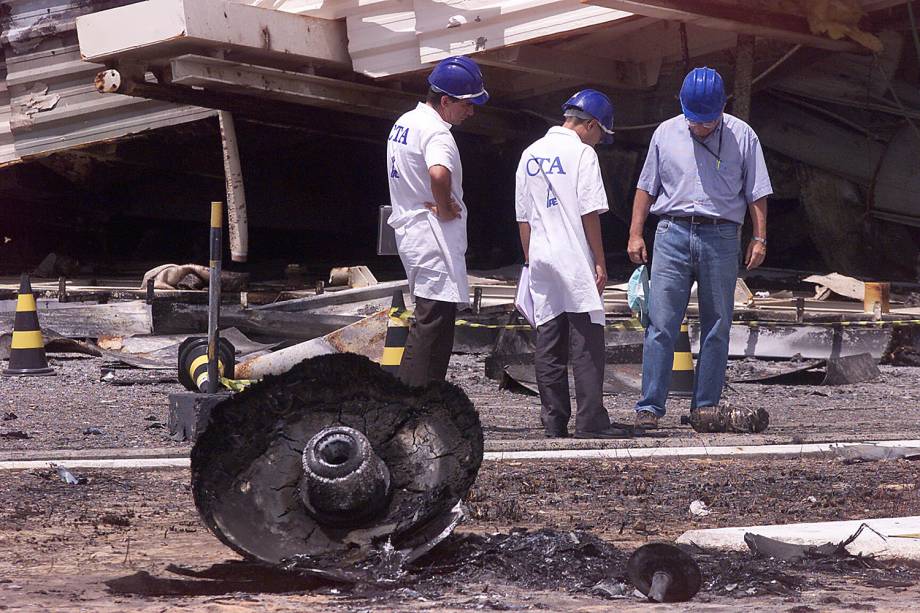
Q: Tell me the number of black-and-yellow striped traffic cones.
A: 4